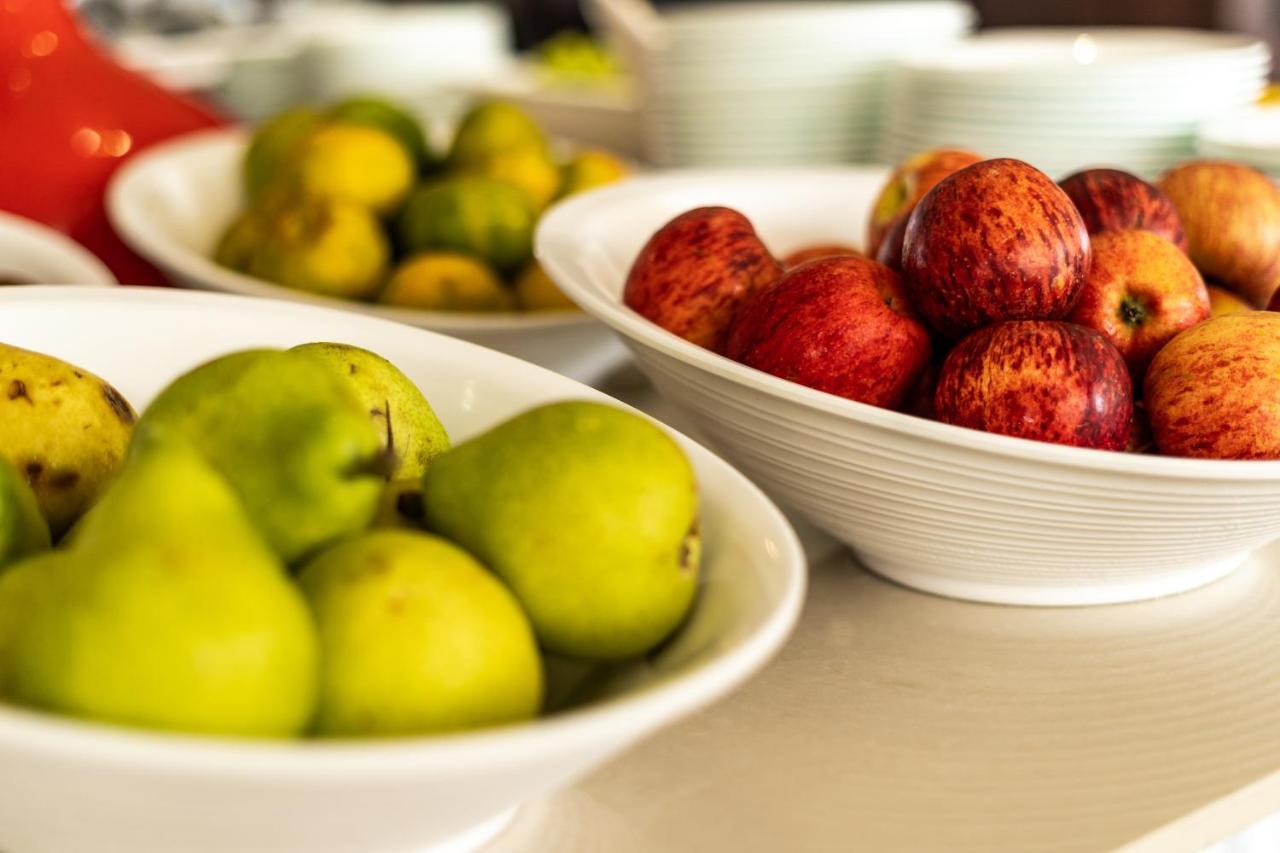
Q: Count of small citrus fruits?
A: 11